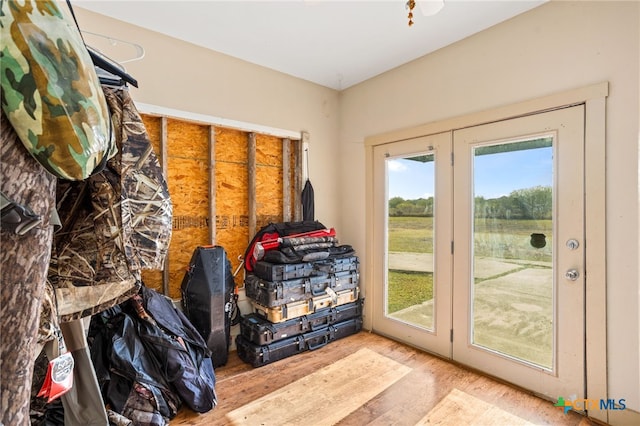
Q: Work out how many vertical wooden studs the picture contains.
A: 5